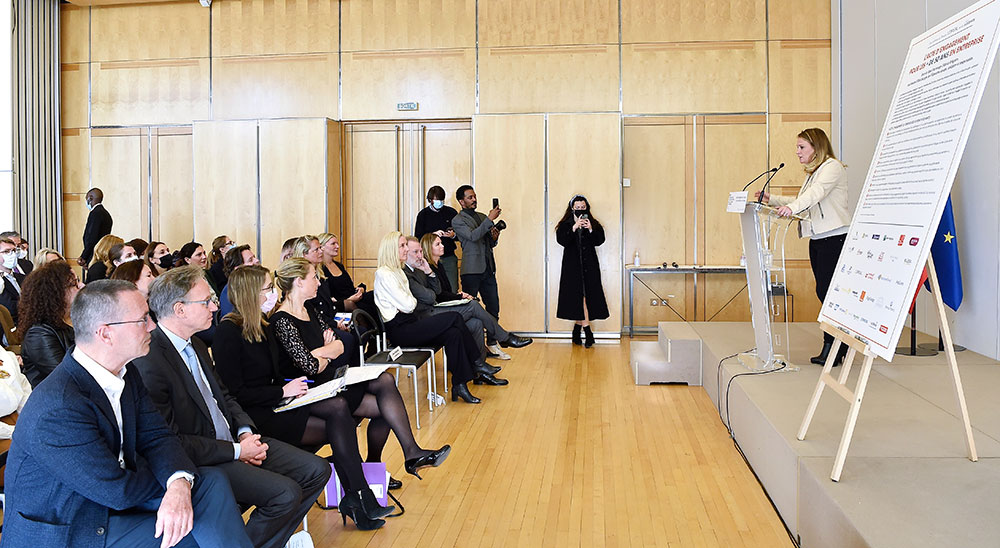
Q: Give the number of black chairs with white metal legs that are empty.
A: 1